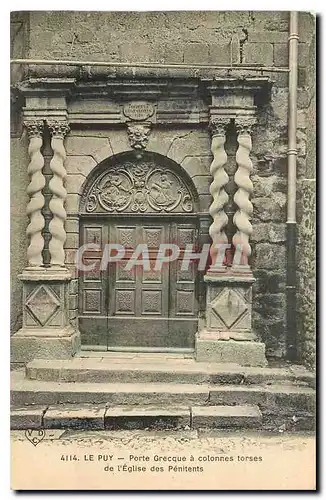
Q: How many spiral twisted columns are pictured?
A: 4